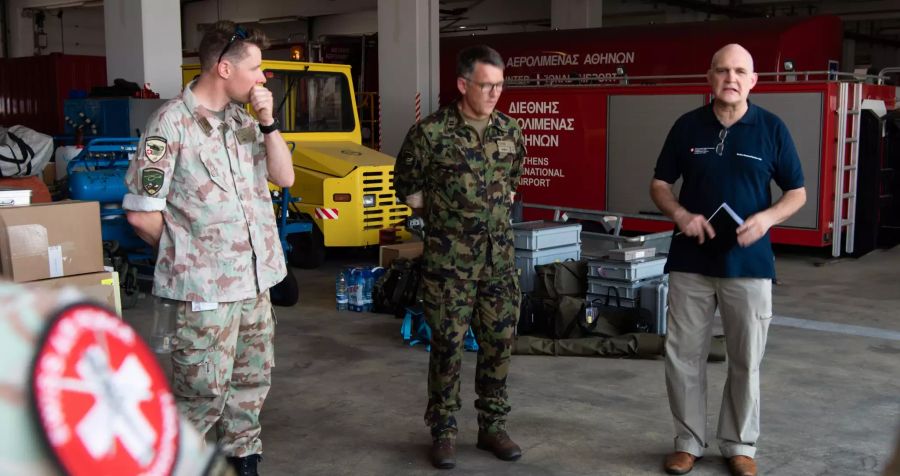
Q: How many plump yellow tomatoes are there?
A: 0